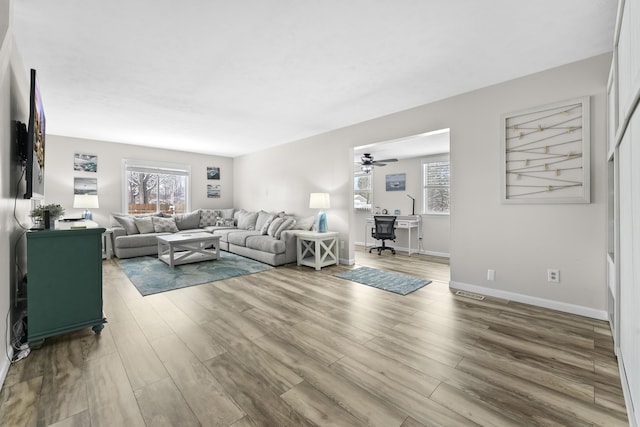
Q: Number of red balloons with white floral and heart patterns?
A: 0